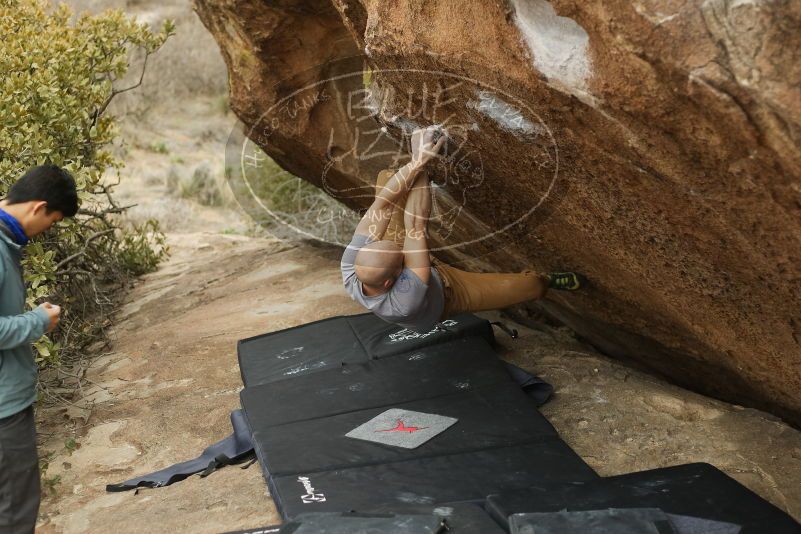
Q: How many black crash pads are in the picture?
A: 4